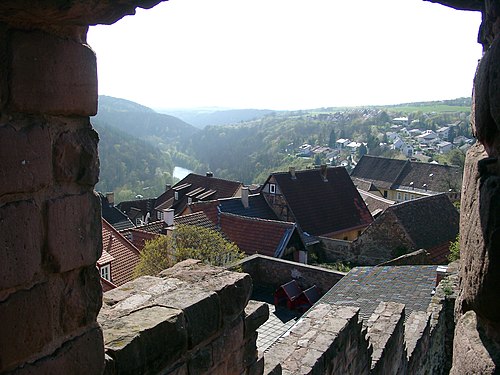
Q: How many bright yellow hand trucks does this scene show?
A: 0